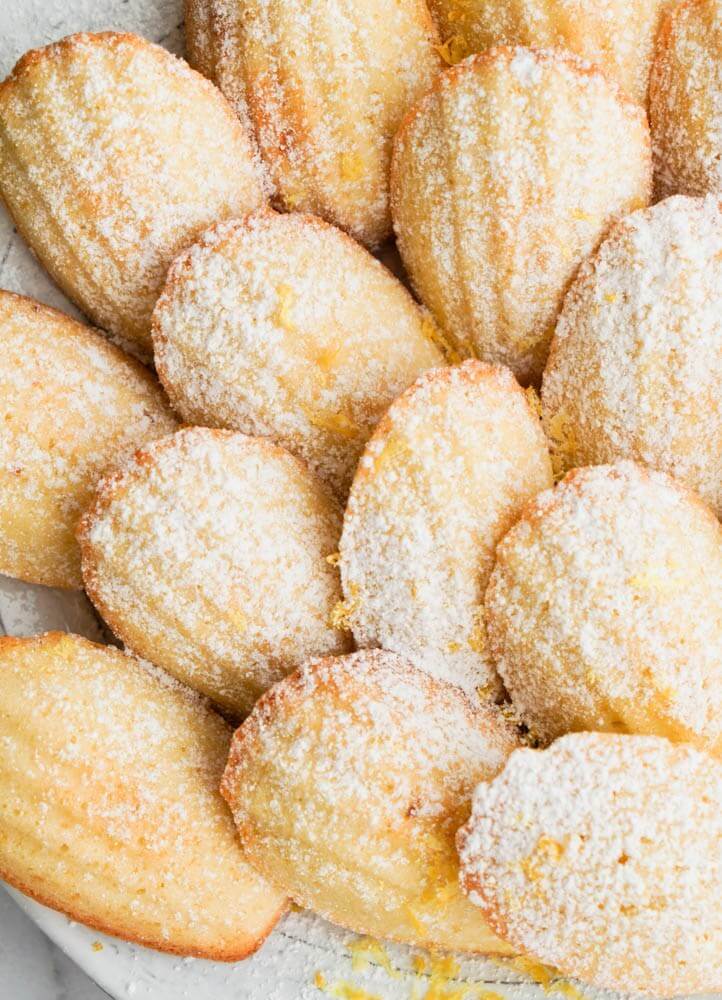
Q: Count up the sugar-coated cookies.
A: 14